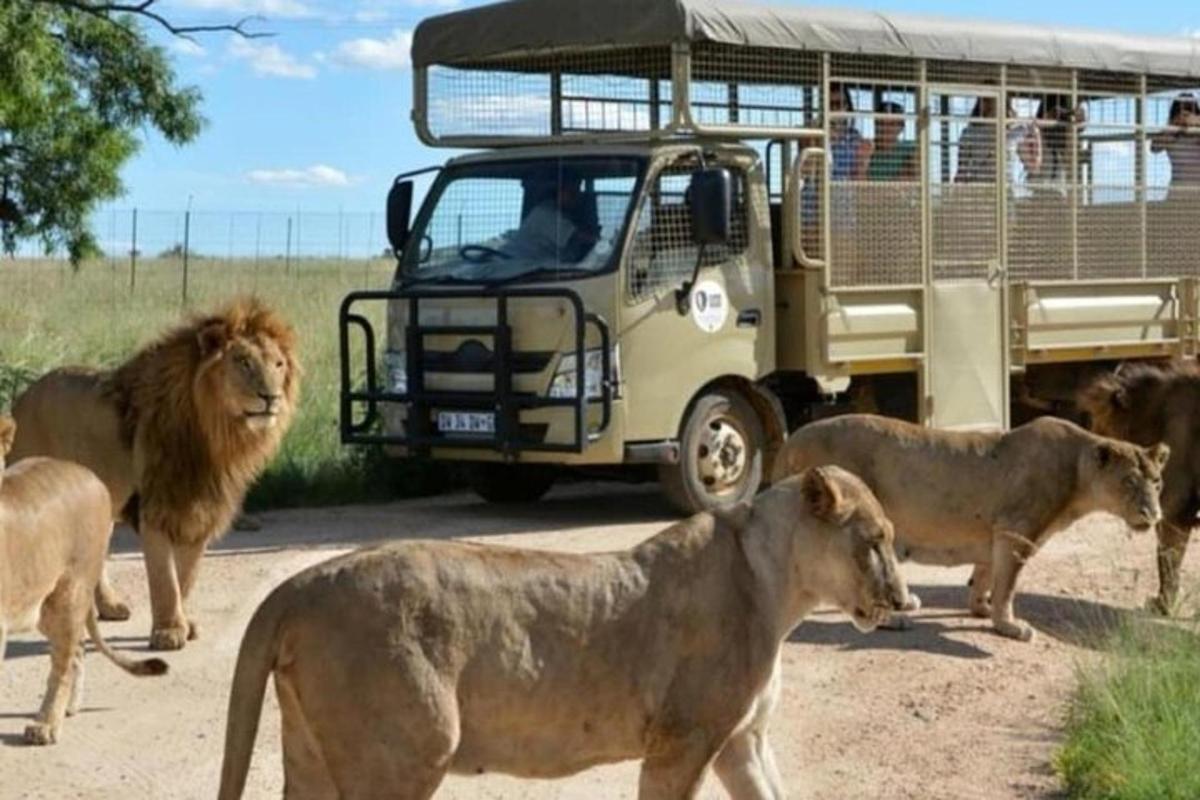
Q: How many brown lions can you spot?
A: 5